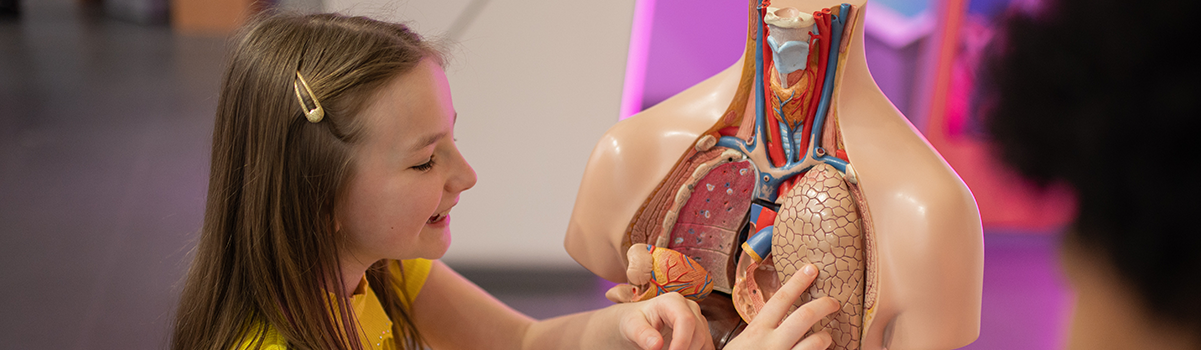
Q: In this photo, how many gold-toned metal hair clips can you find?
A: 1